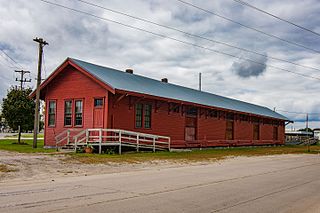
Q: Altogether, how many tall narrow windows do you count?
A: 5